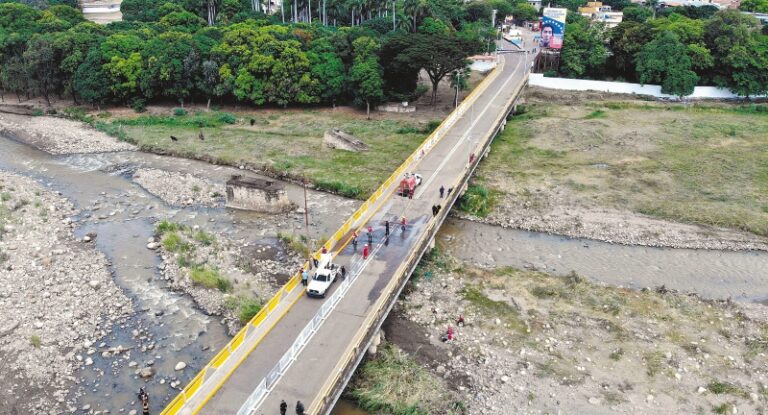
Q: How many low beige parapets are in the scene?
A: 1